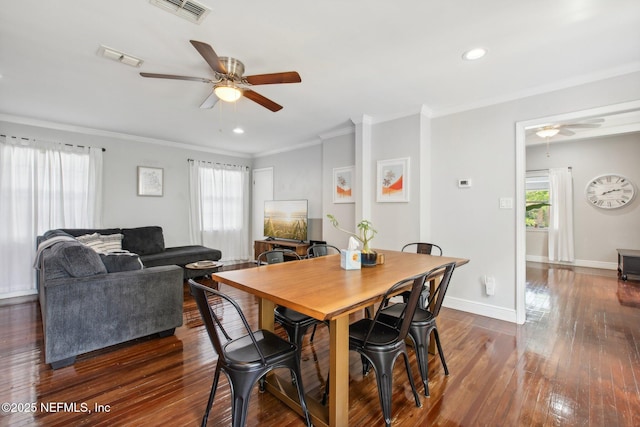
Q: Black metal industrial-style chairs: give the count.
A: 6